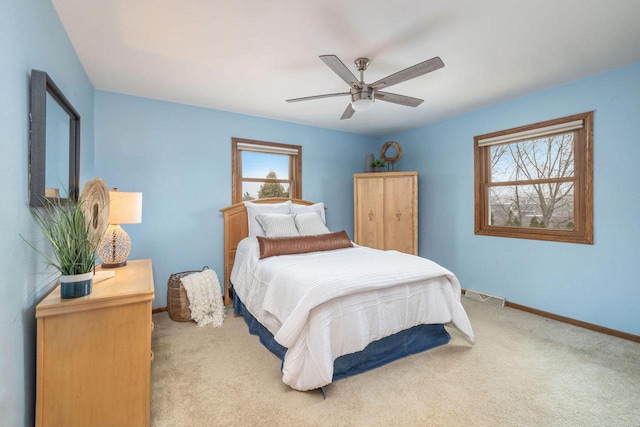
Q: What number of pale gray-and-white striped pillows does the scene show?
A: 2